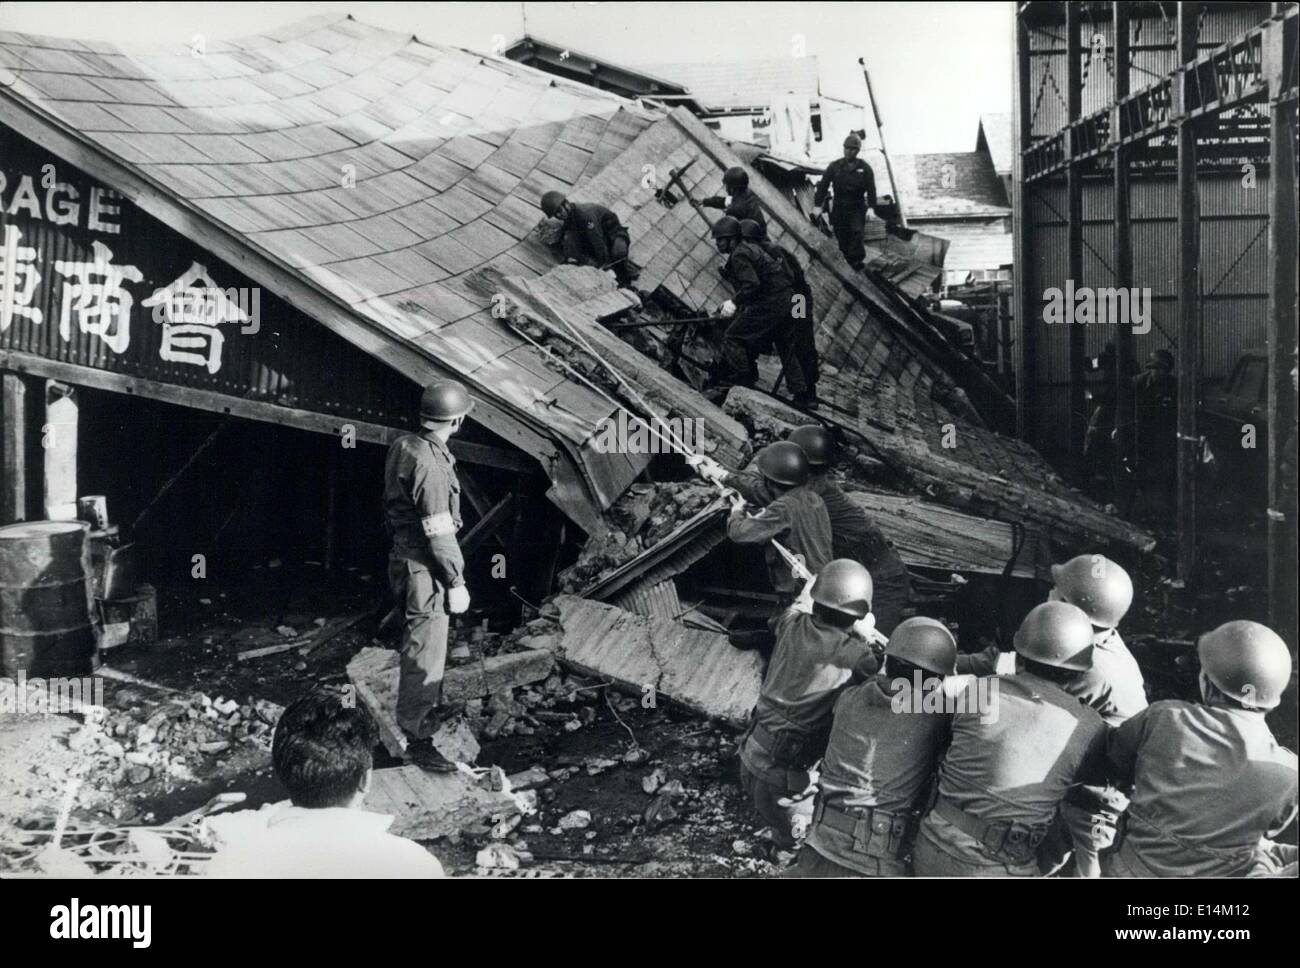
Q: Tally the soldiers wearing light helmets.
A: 5